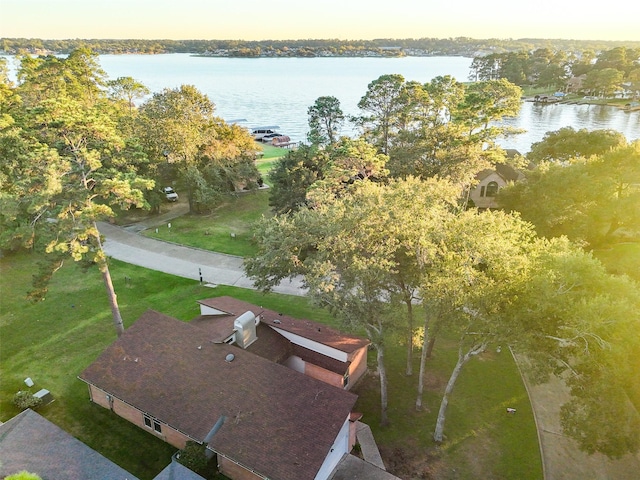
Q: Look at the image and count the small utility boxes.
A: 2